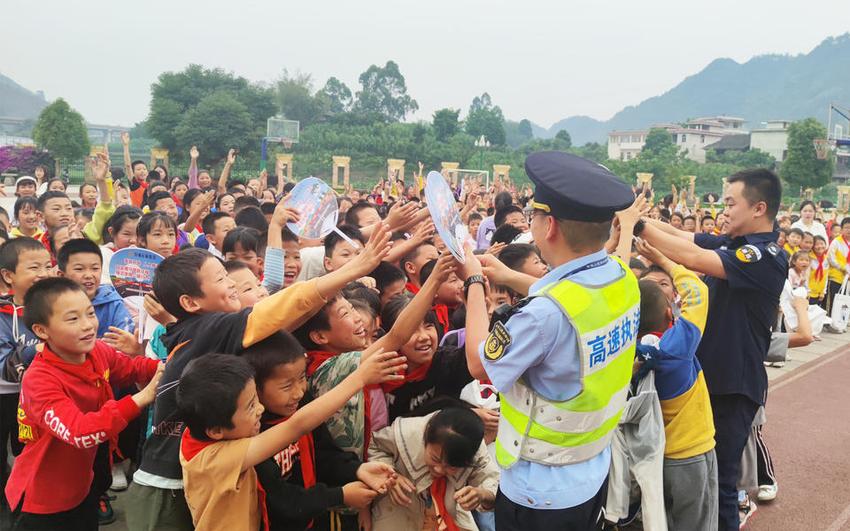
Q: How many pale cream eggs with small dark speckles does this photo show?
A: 0